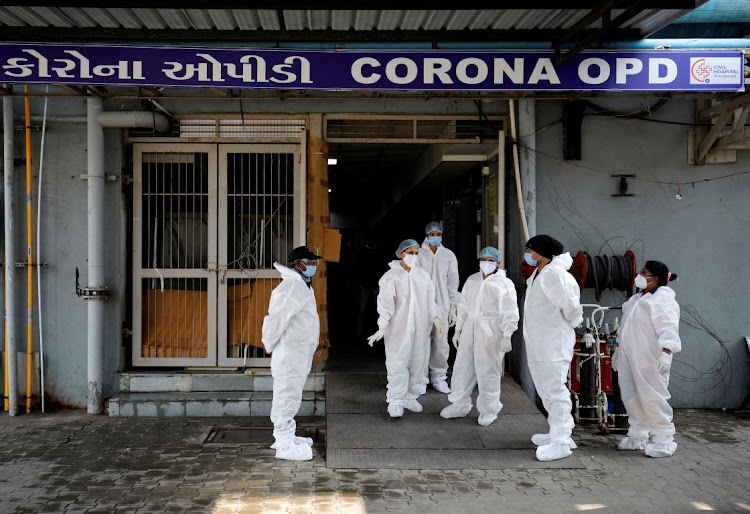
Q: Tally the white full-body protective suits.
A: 6